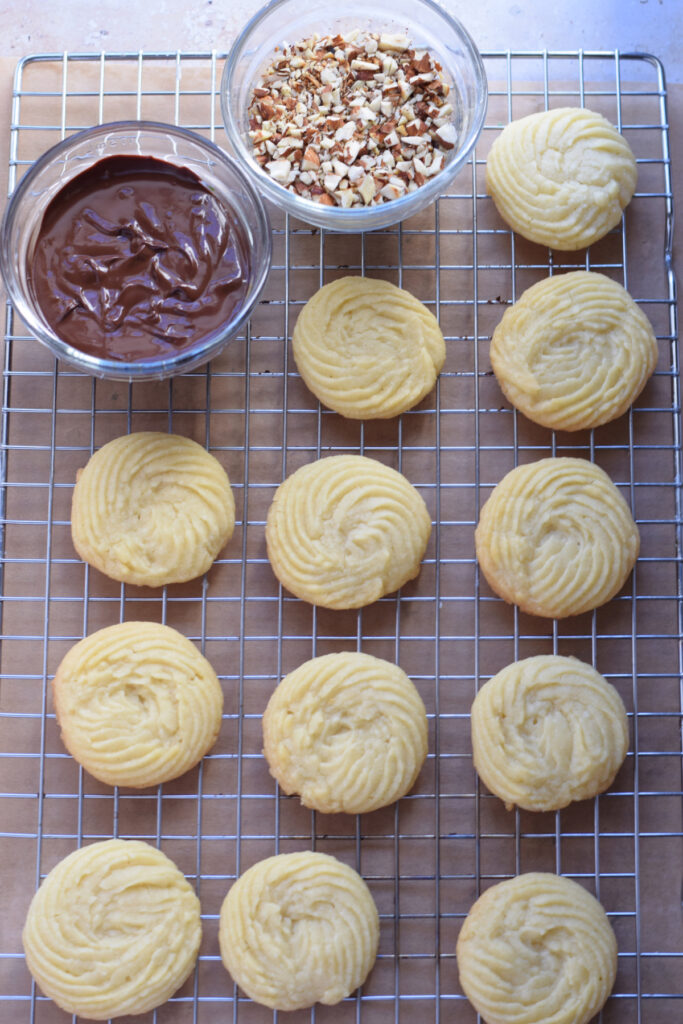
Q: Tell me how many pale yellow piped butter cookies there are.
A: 12